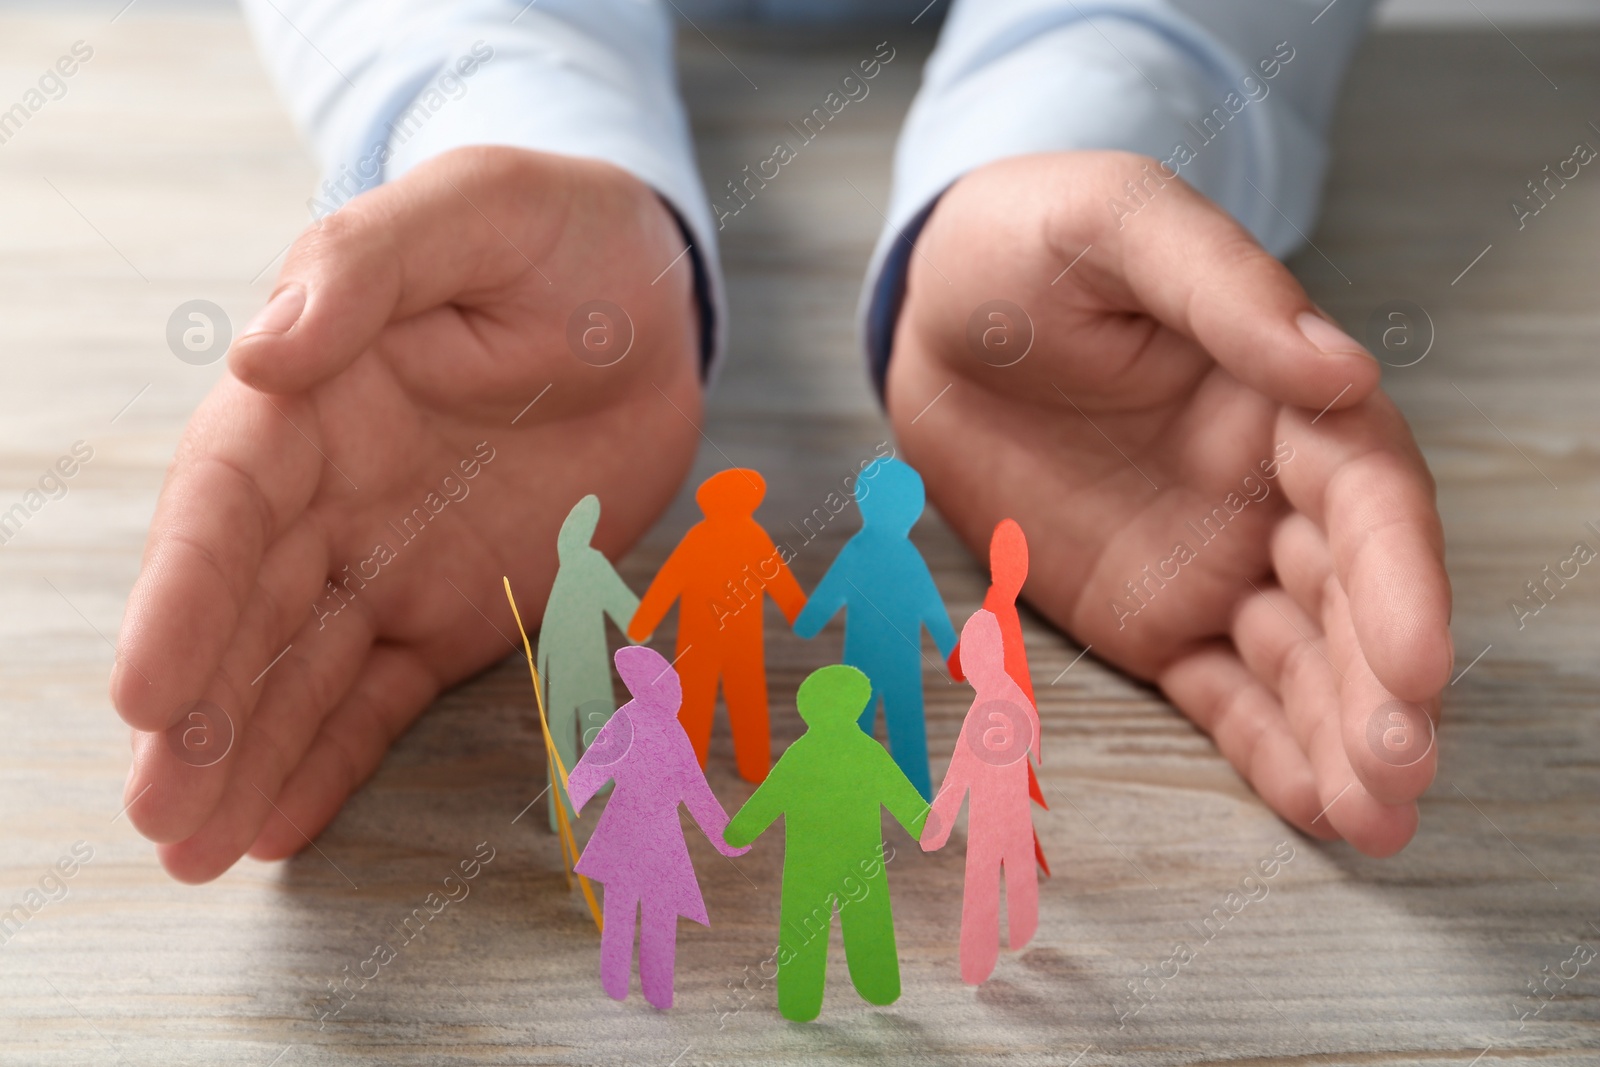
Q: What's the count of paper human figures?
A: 8